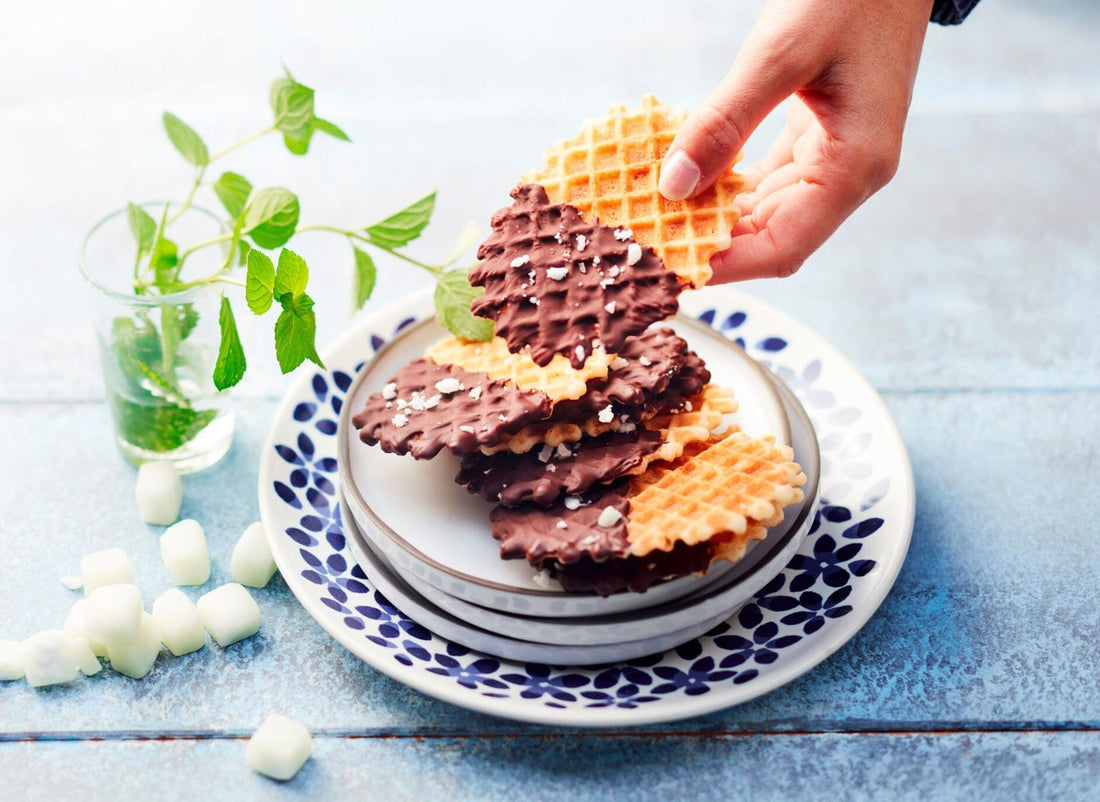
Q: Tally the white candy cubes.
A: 12